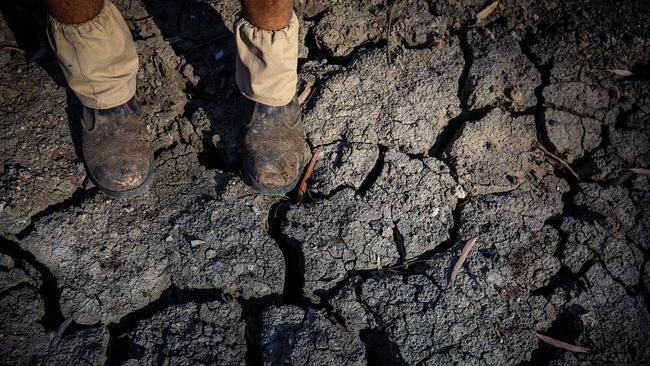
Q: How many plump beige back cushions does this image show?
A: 0